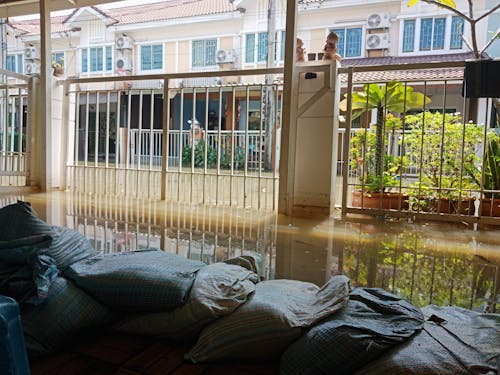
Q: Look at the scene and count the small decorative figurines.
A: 2